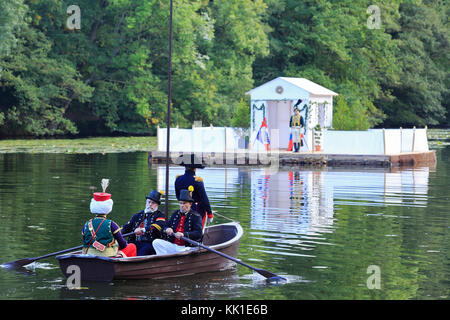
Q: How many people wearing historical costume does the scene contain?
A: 5